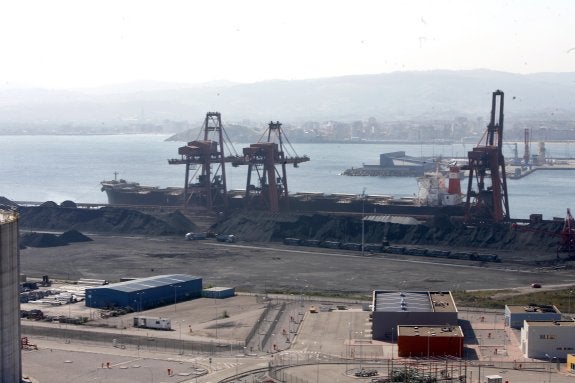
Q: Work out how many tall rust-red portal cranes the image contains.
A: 3